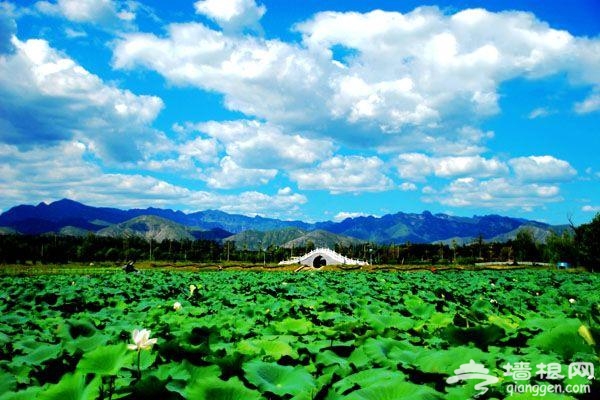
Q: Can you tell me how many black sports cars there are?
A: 0